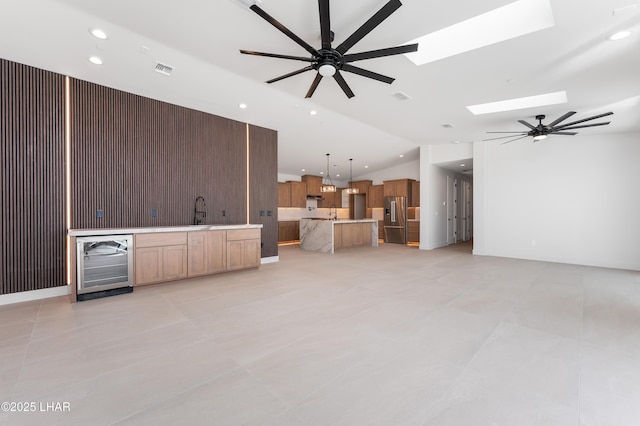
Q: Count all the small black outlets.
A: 5